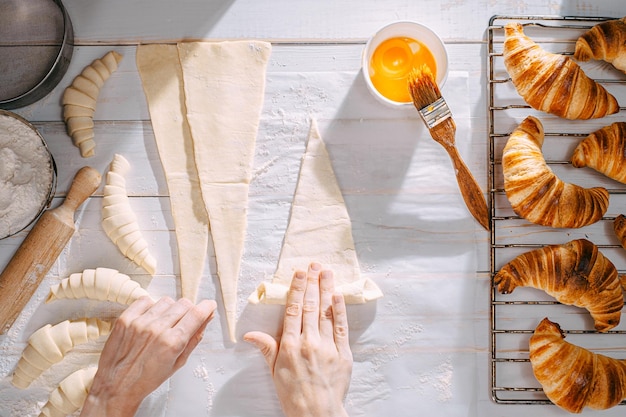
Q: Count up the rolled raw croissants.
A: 5